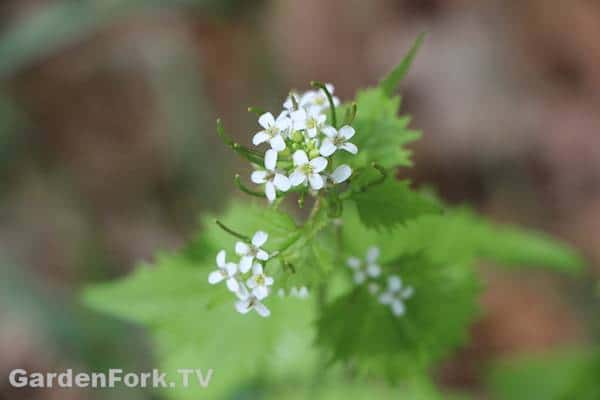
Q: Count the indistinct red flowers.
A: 0